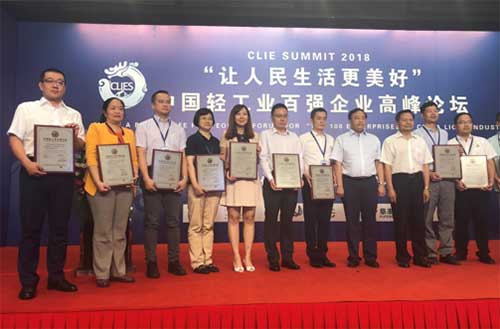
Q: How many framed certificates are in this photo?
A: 9